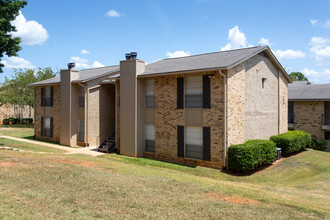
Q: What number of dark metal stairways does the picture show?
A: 1